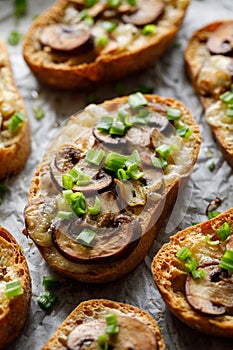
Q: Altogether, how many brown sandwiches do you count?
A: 7